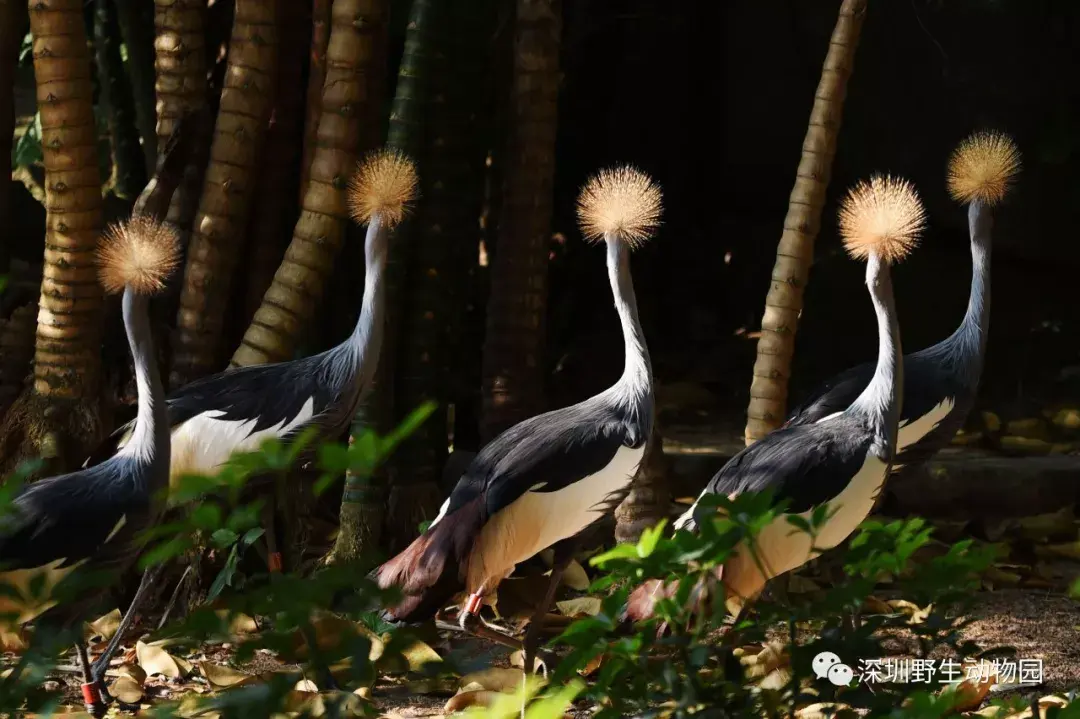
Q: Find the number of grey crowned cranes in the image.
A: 5